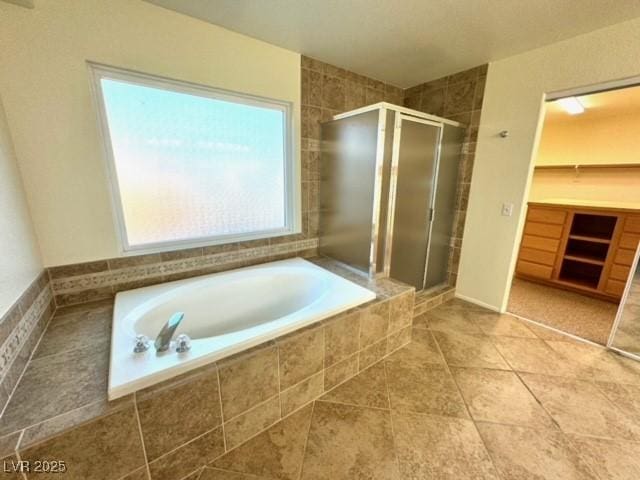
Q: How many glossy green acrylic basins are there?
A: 0